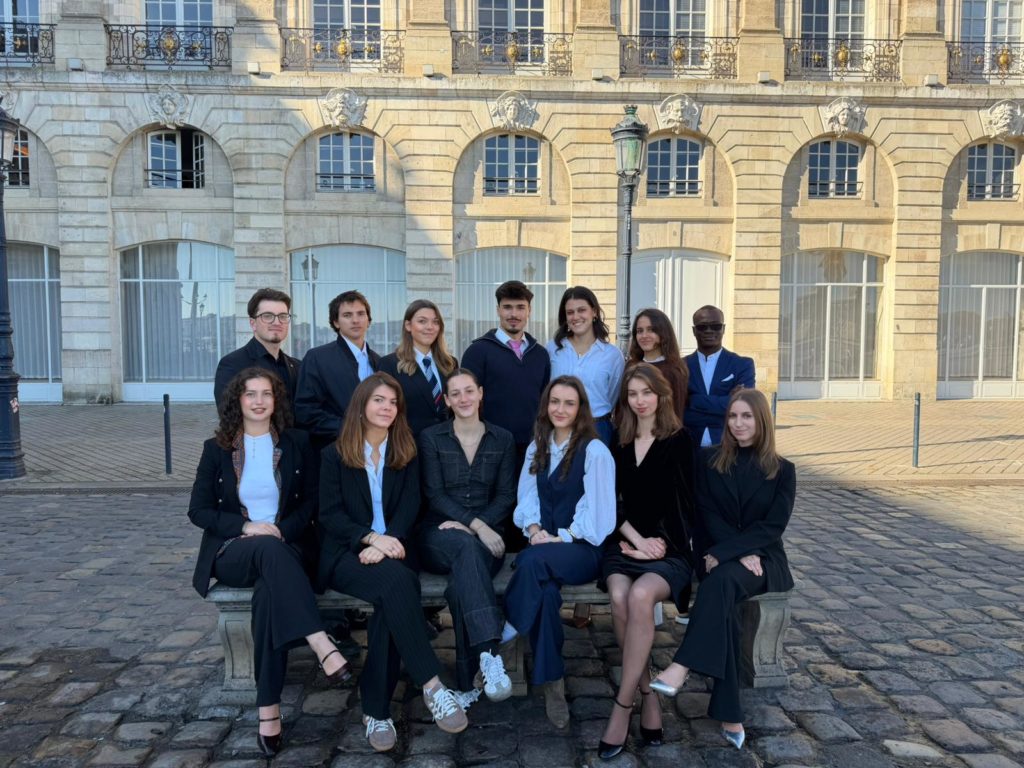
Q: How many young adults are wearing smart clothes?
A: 13